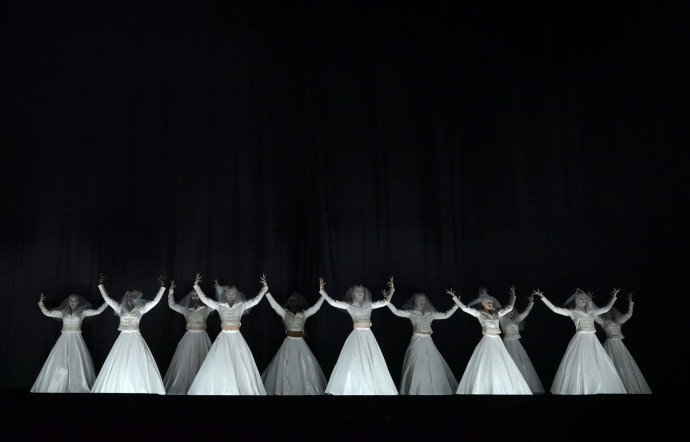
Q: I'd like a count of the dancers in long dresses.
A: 11